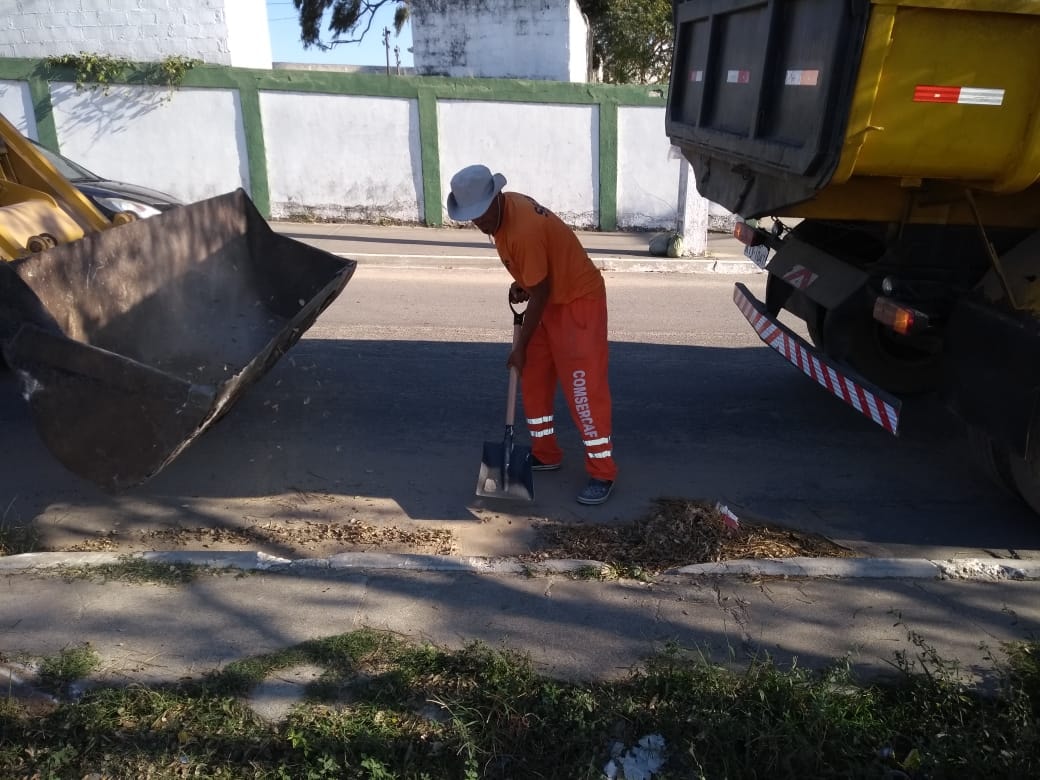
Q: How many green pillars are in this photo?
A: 4